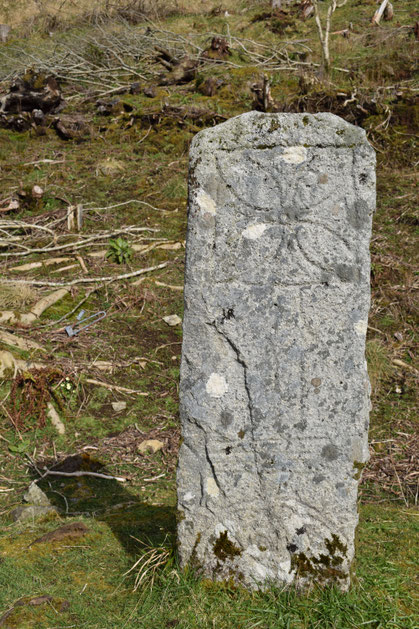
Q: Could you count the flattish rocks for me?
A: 1